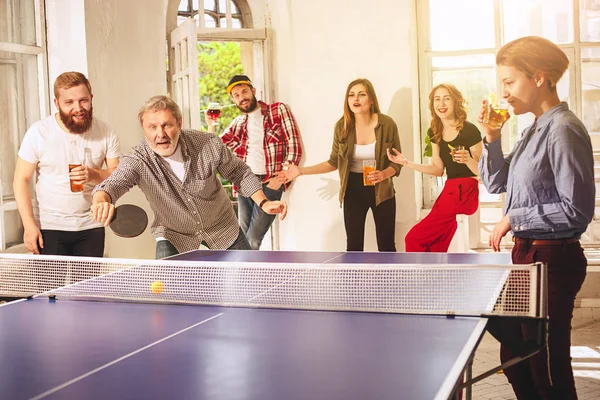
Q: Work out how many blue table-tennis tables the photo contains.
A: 1